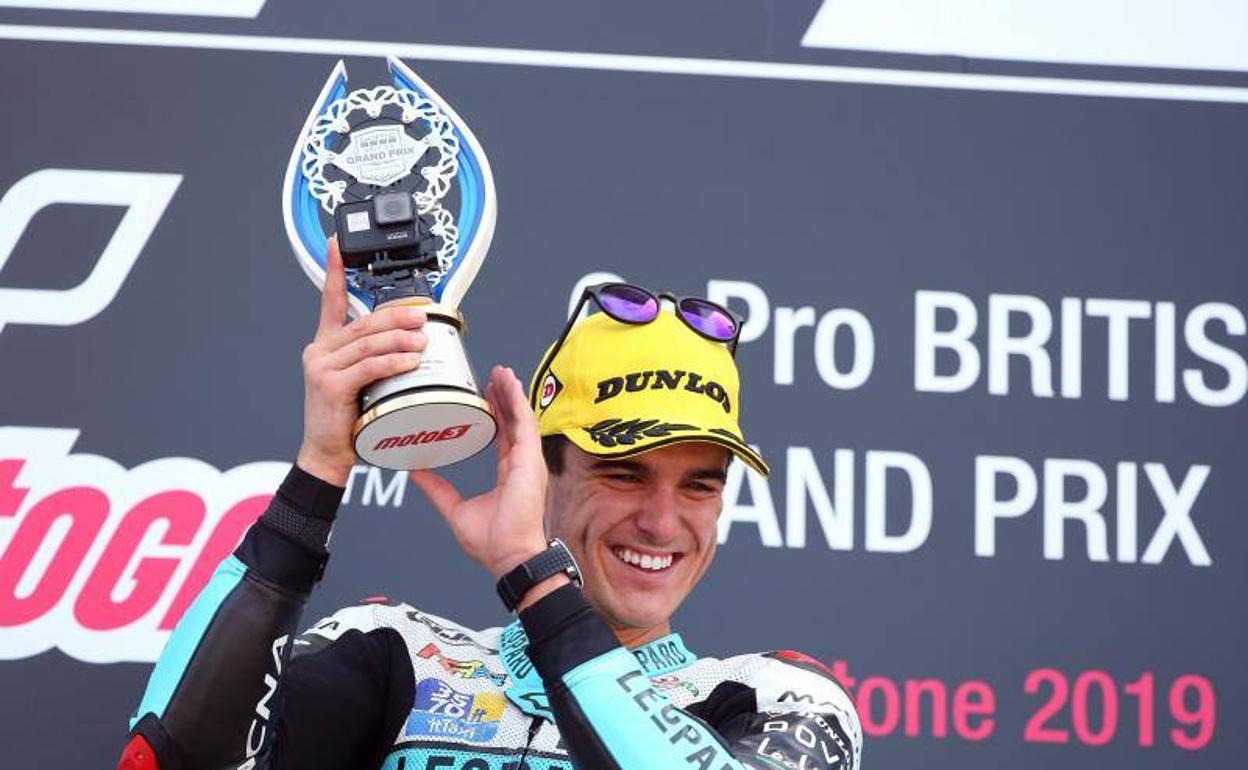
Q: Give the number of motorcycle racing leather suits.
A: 1